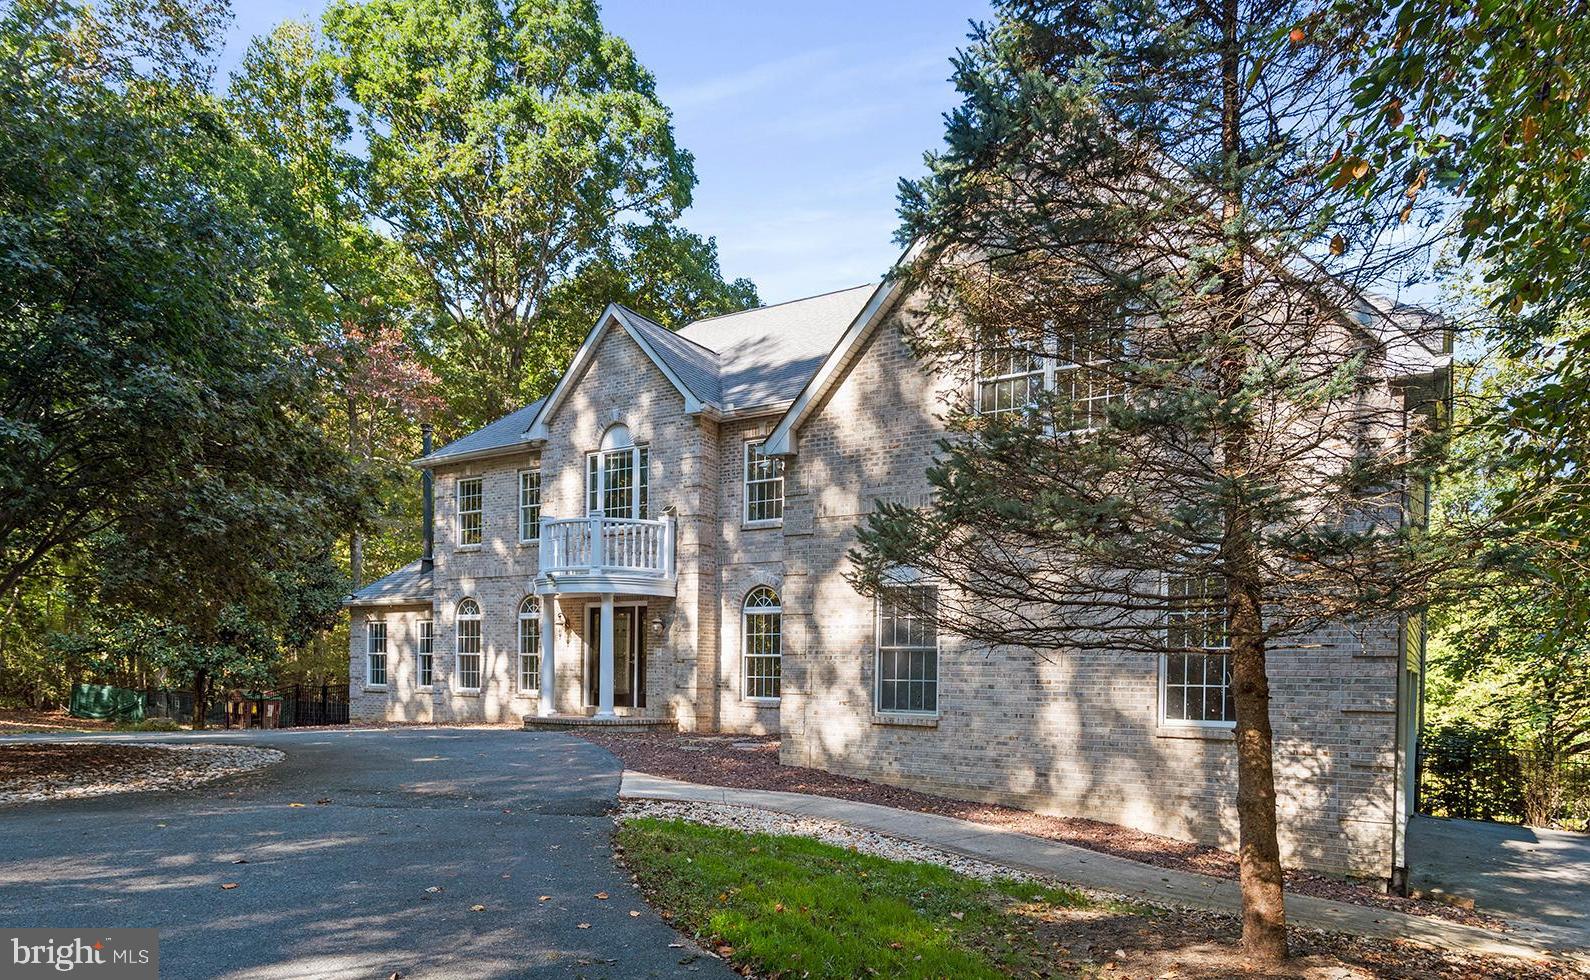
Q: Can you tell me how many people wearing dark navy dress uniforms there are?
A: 0